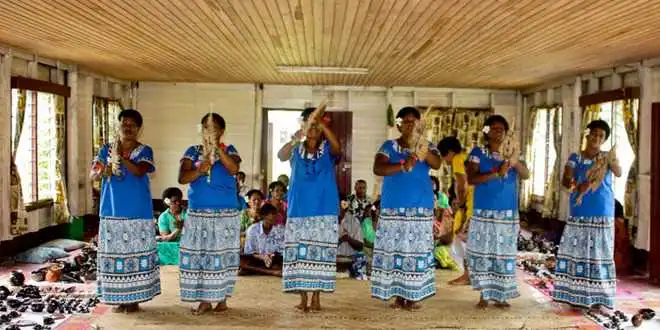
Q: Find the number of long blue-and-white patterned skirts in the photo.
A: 6